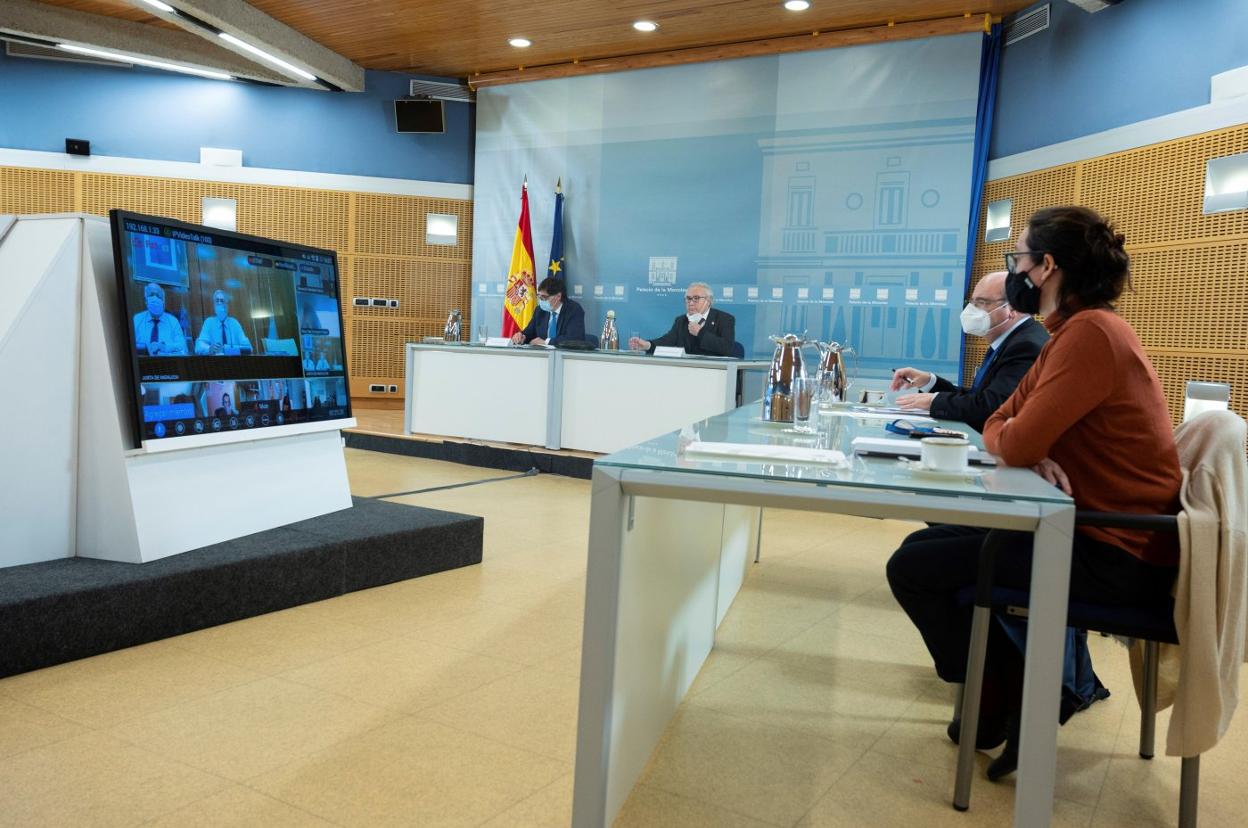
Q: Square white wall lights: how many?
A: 5